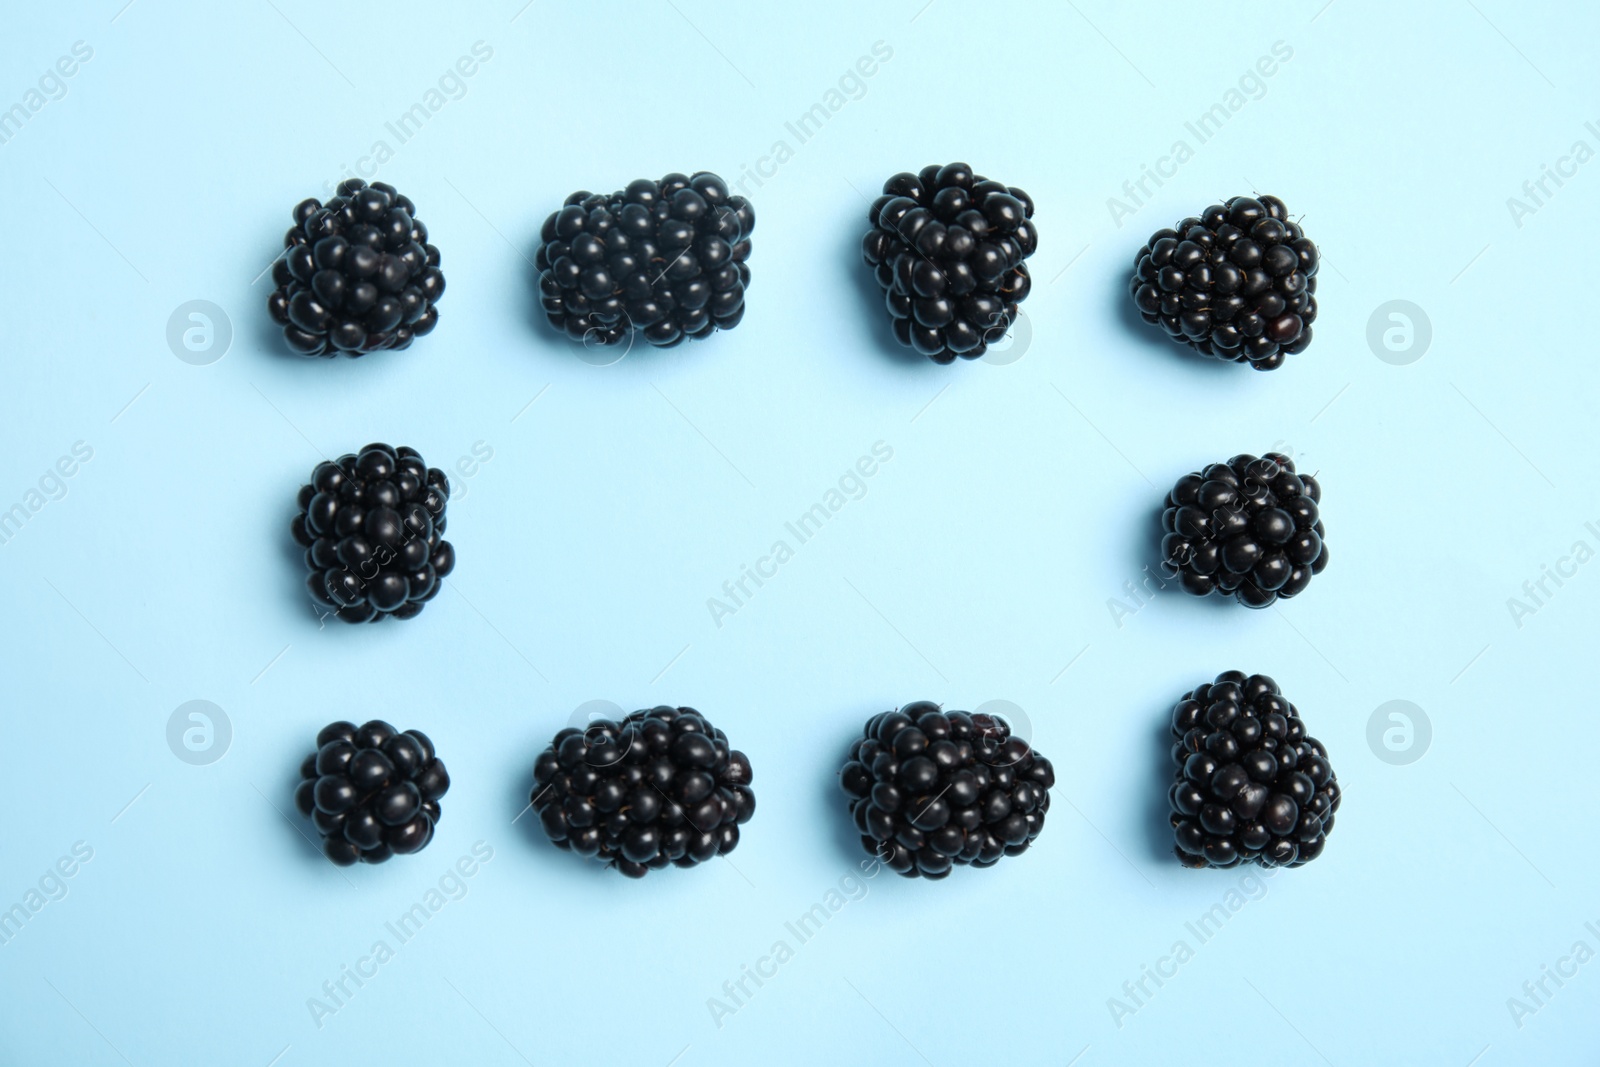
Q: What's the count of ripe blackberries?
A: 10